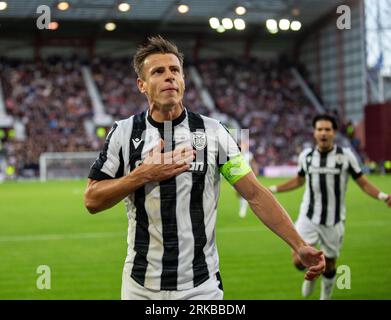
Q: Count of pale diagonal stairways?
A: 4